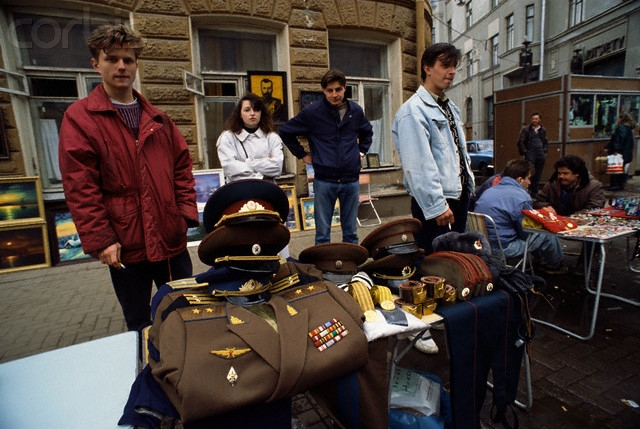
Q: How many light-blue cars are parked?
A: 1